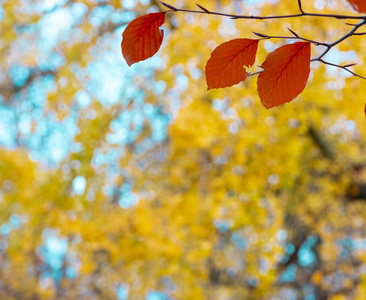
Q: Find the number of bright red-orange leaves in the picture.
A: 3